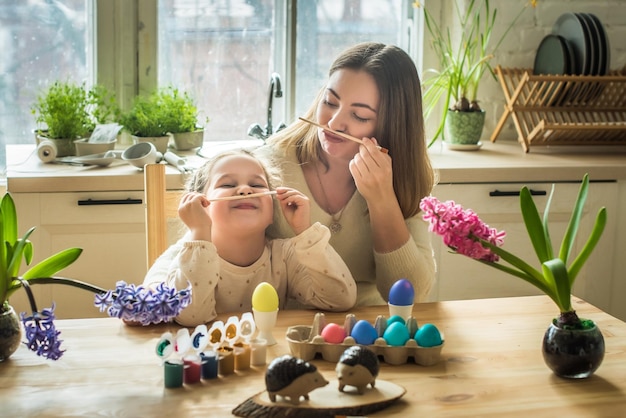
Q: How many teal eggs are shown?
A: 3